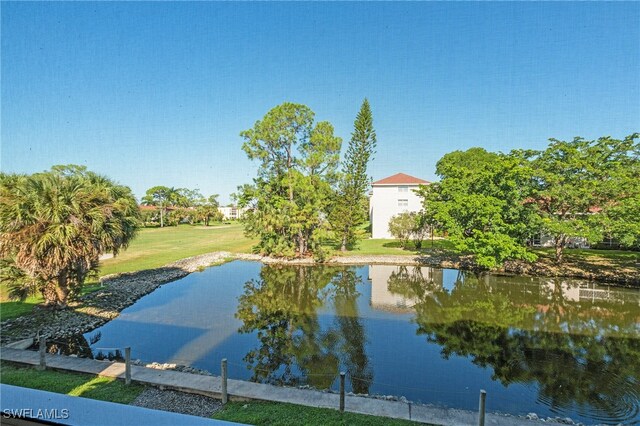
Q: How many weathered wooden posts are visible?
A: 5